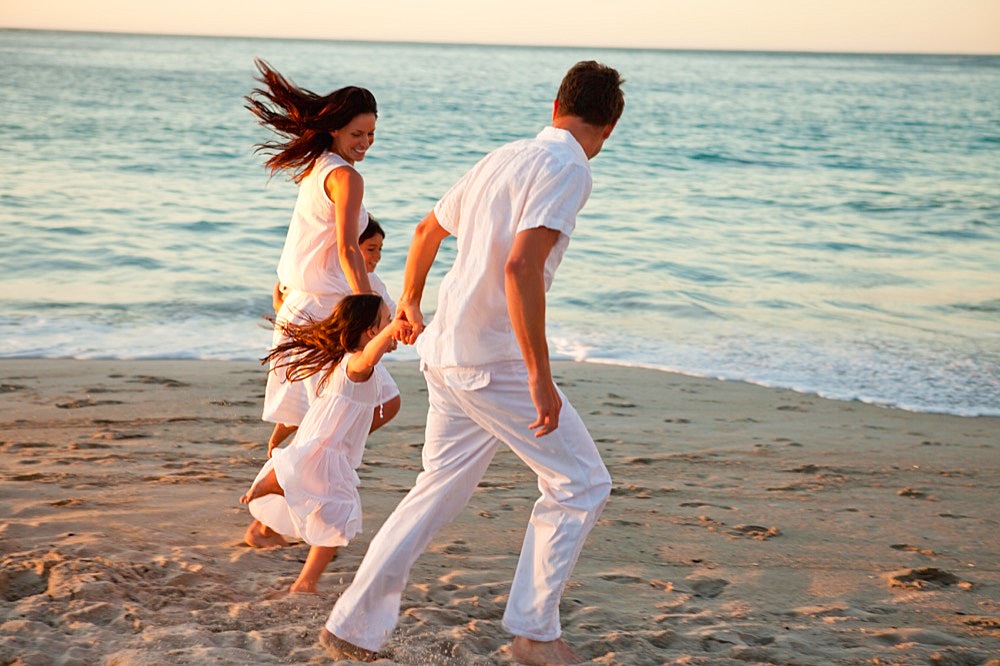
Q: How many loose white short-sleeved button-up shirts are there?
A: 1